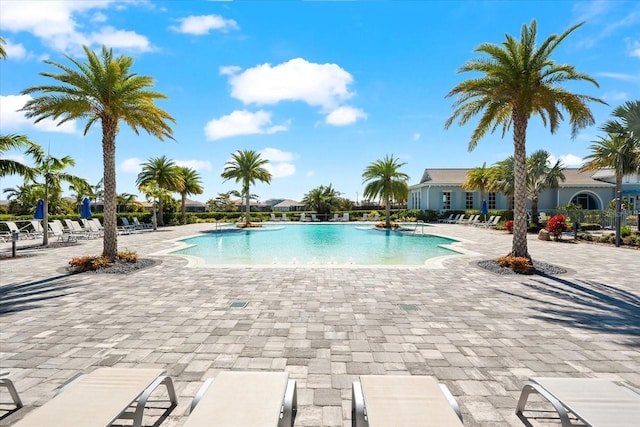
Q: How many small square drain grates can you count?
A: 2